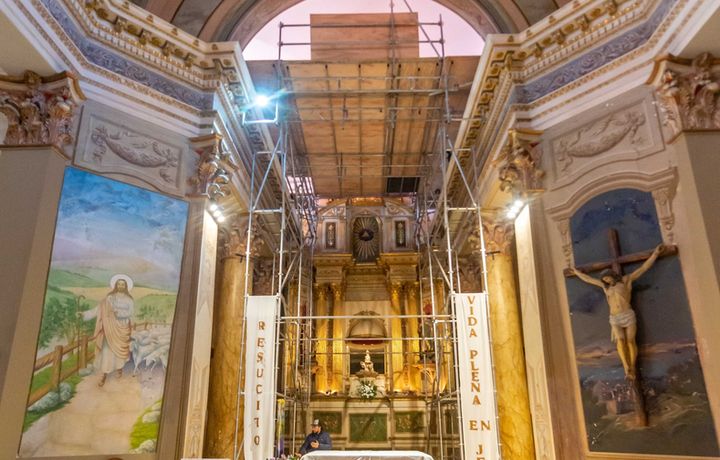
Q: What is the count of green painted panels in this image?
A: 3